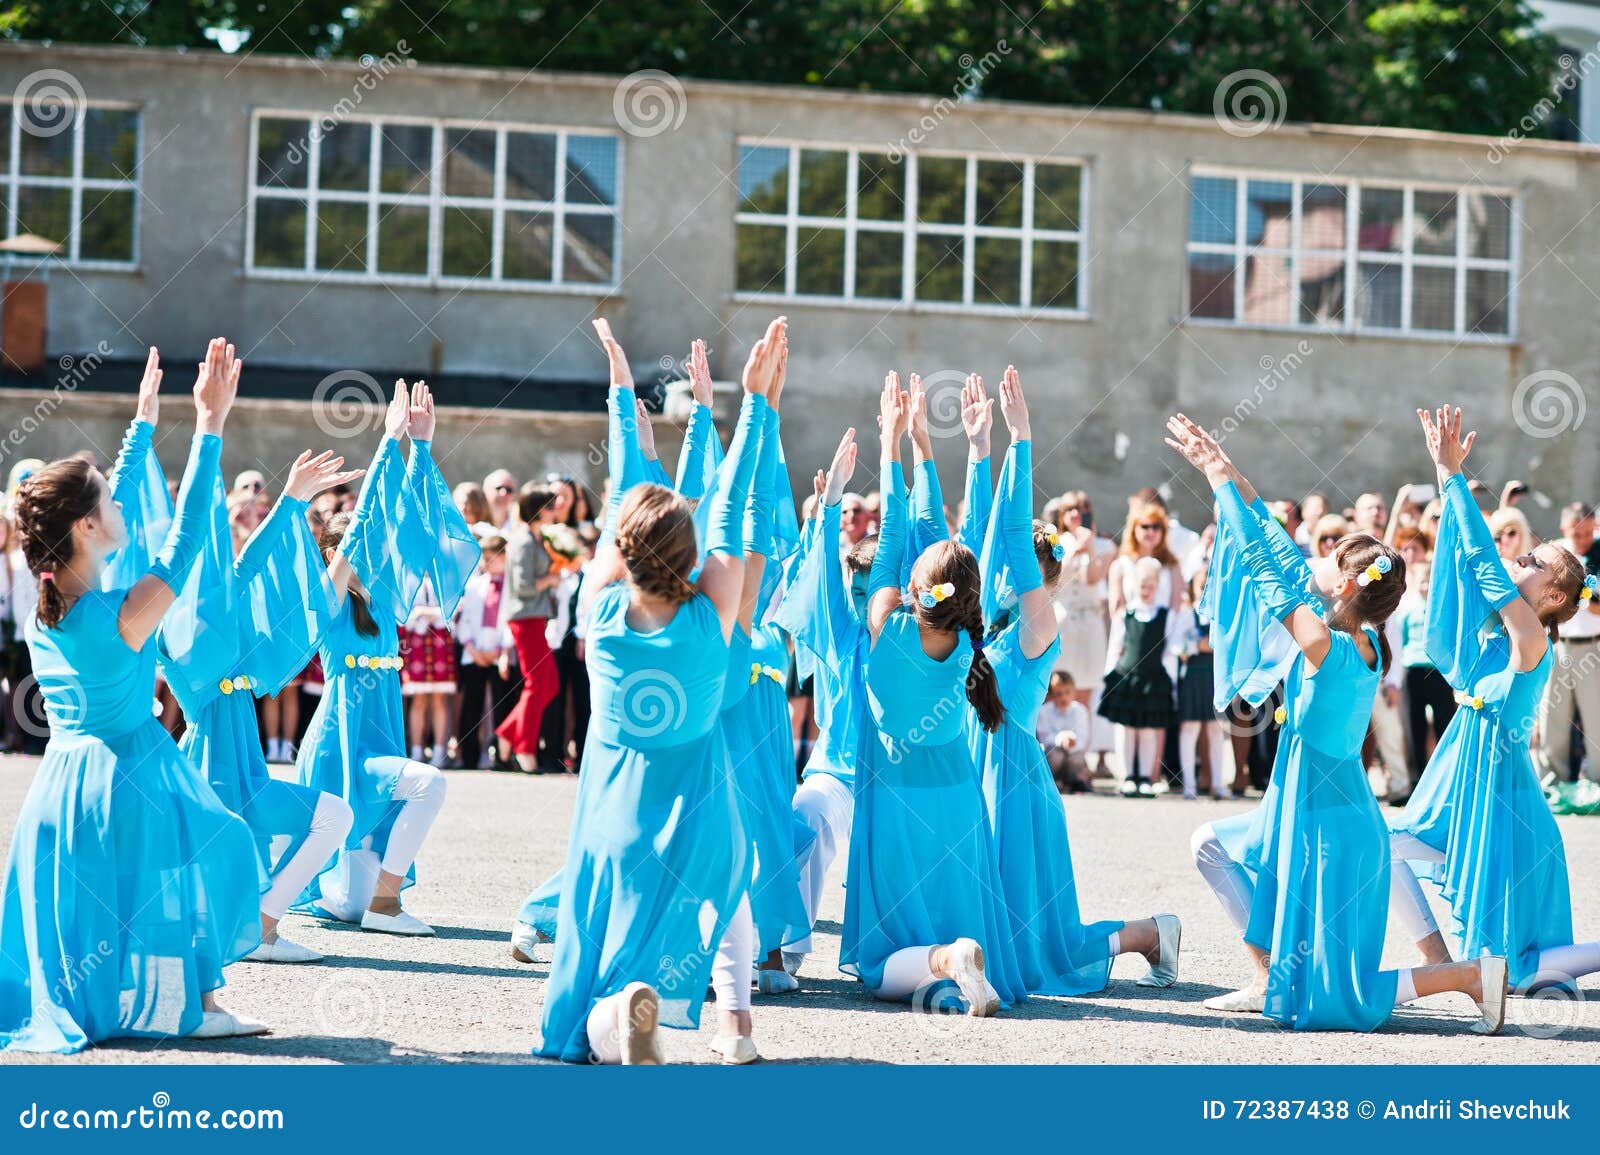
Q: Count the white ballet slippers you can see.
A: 11